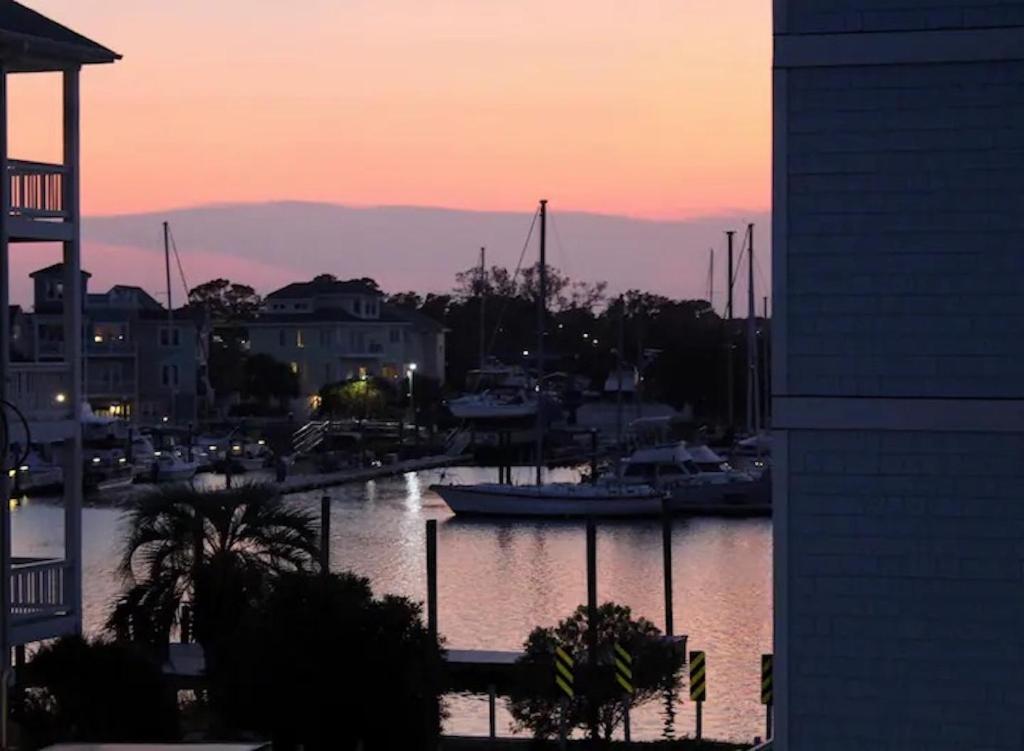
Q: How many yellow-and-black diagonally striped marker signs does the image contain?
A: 4